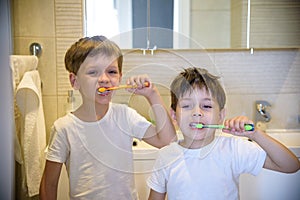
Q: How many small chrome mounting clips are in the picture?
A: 3